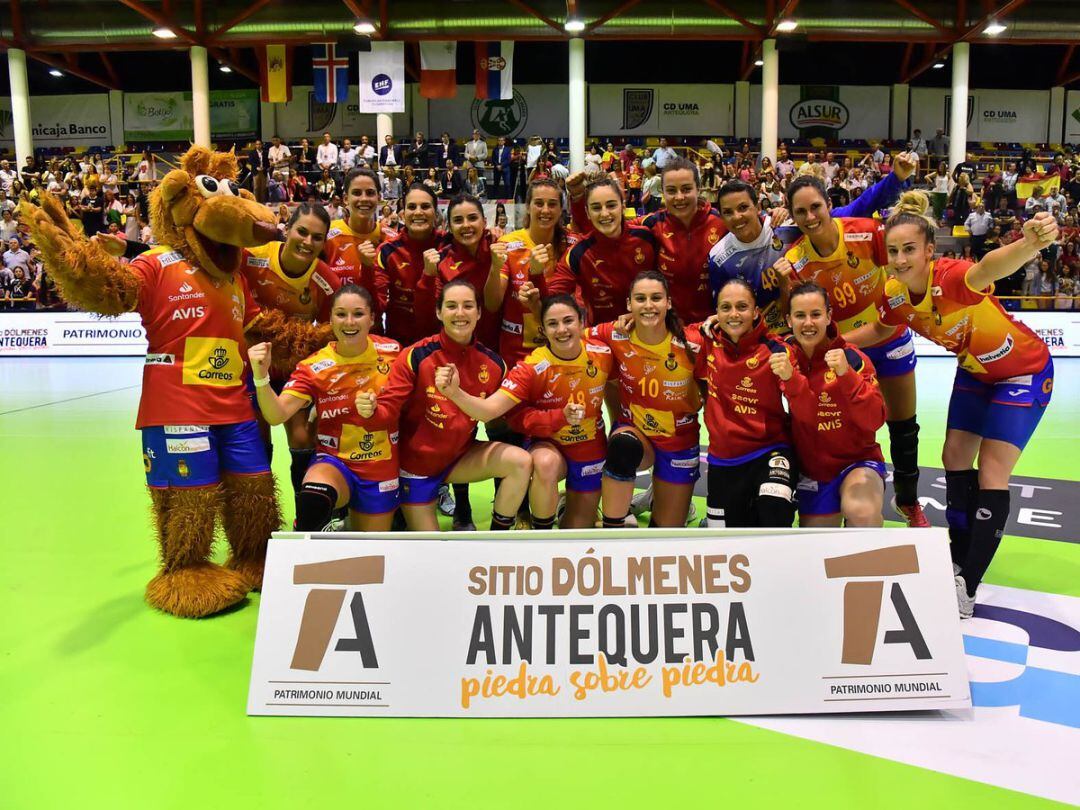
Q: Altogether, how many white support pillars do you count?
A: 6